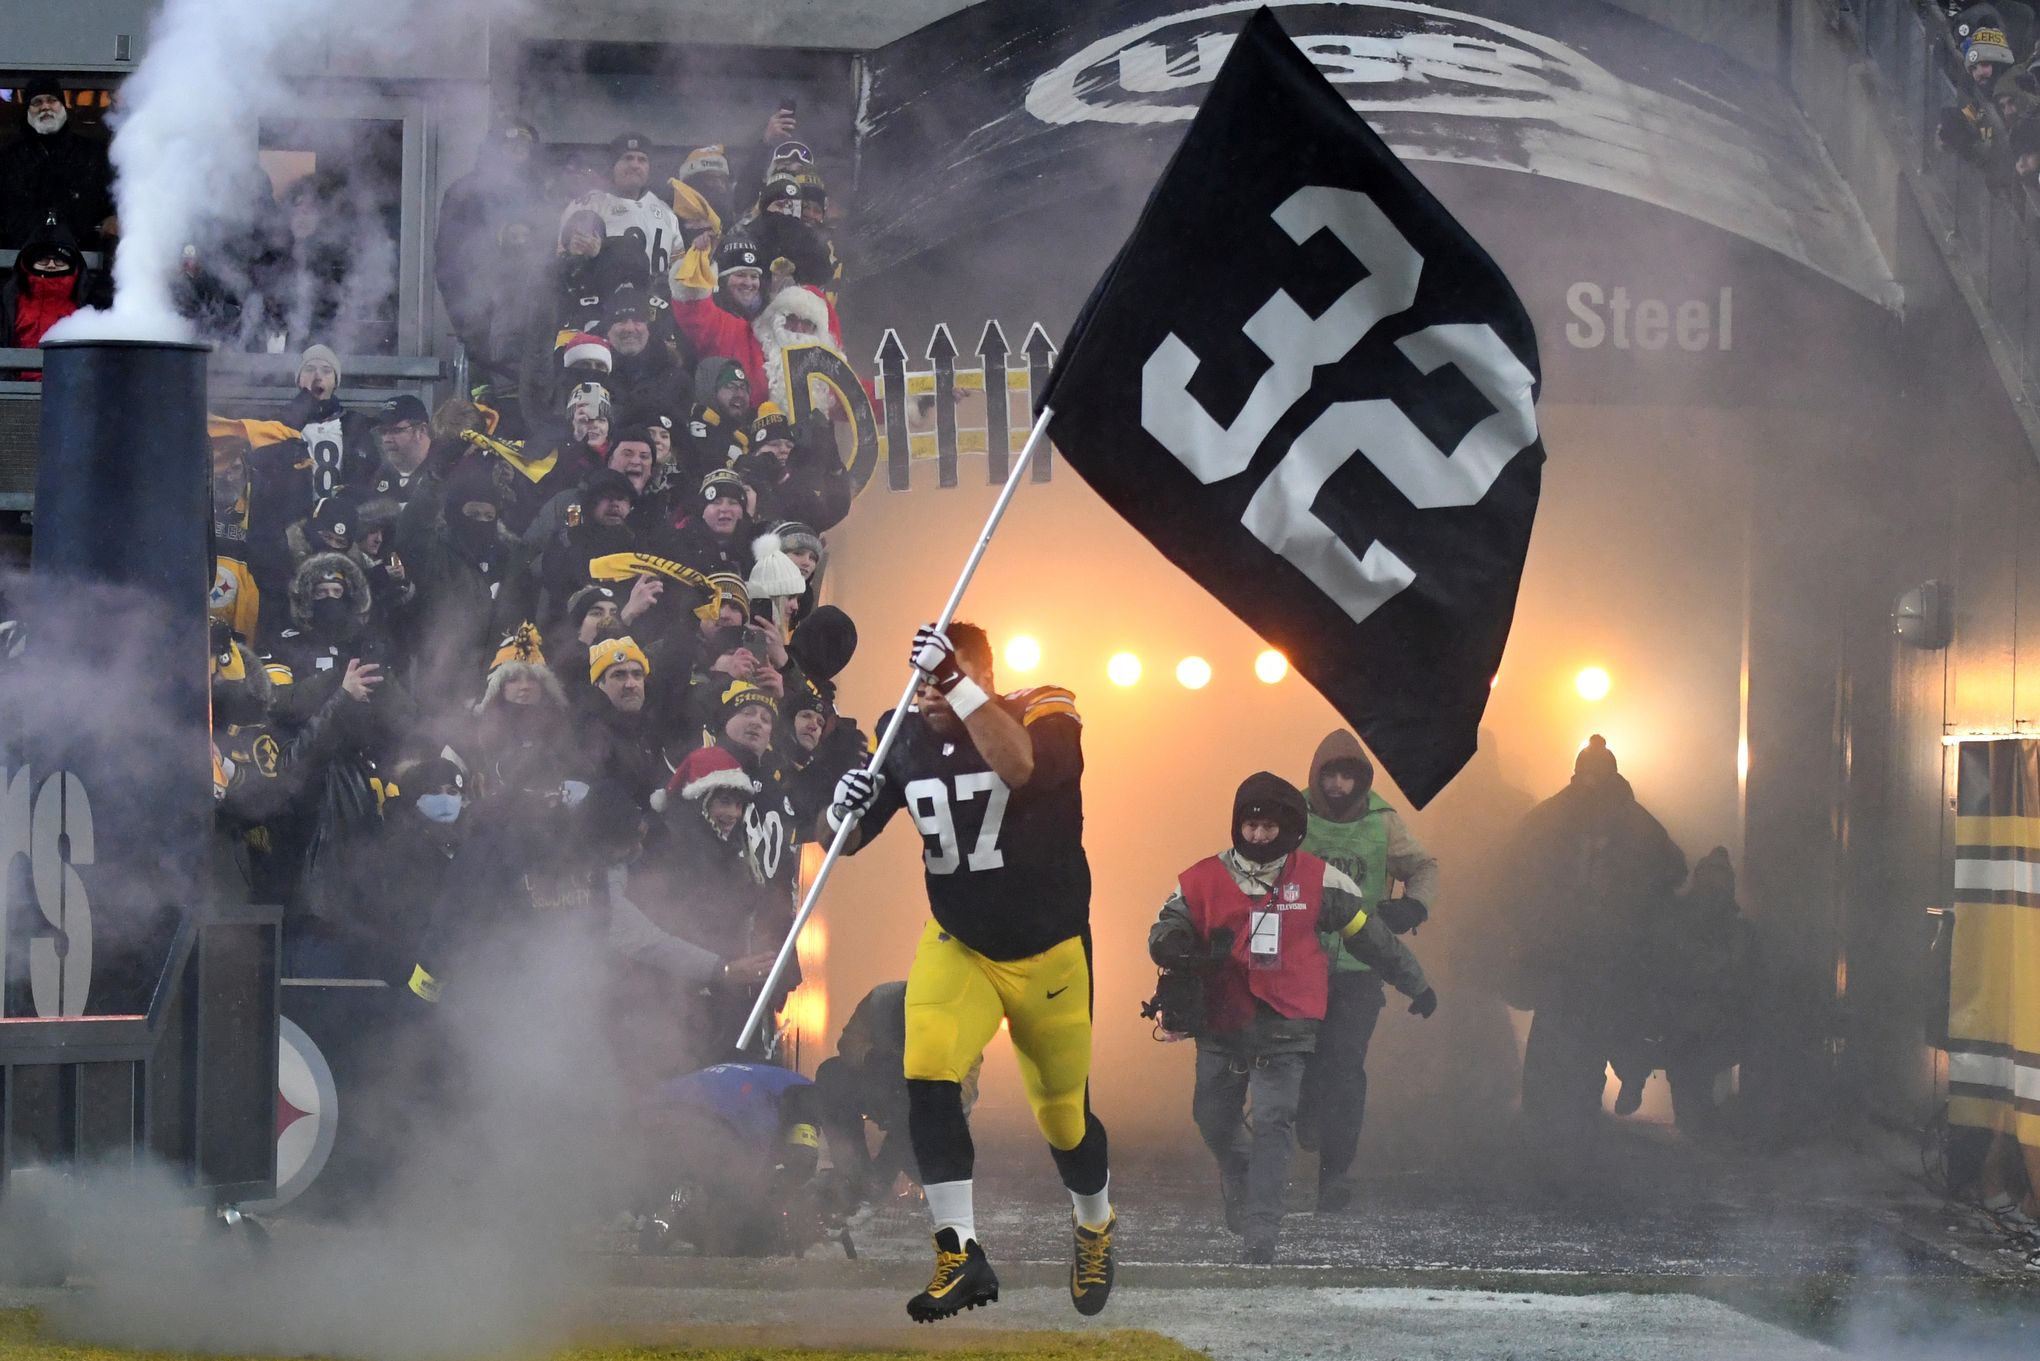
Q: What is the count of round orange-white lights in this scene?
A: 5